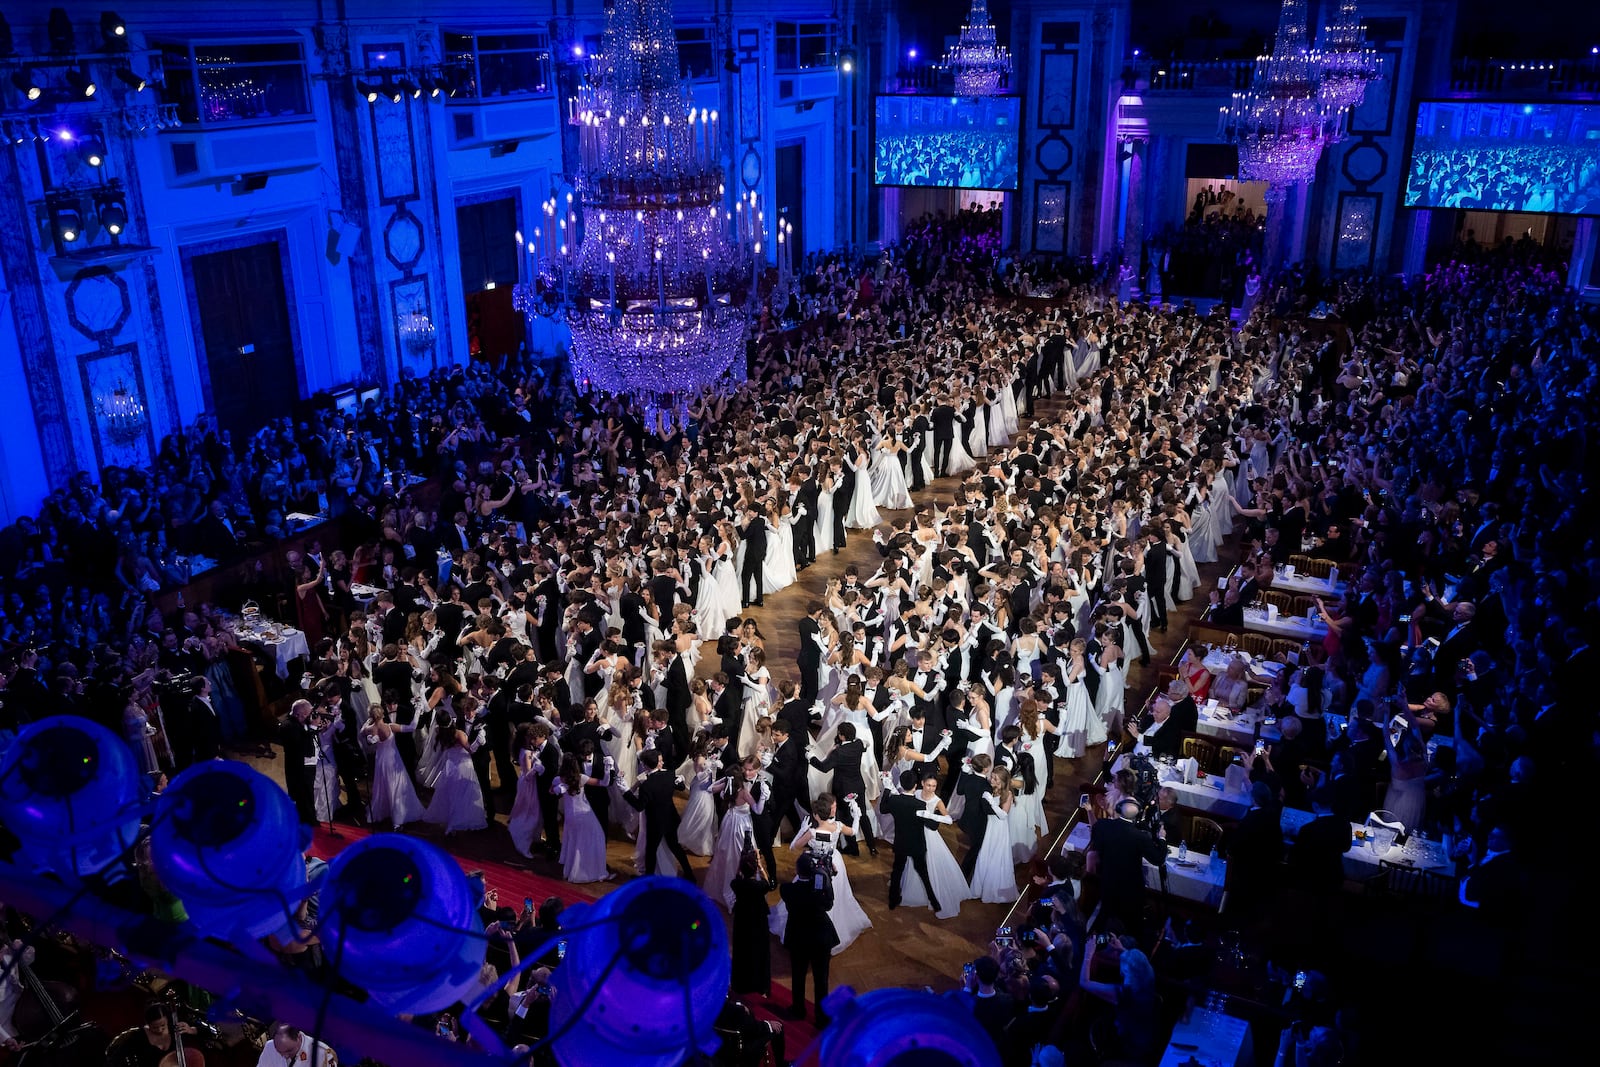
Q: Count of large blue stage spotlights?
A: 5